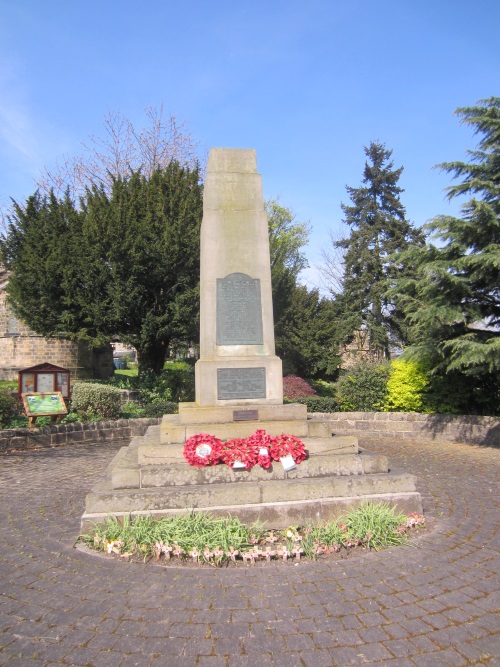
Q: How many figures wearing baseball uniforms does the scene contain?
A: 0